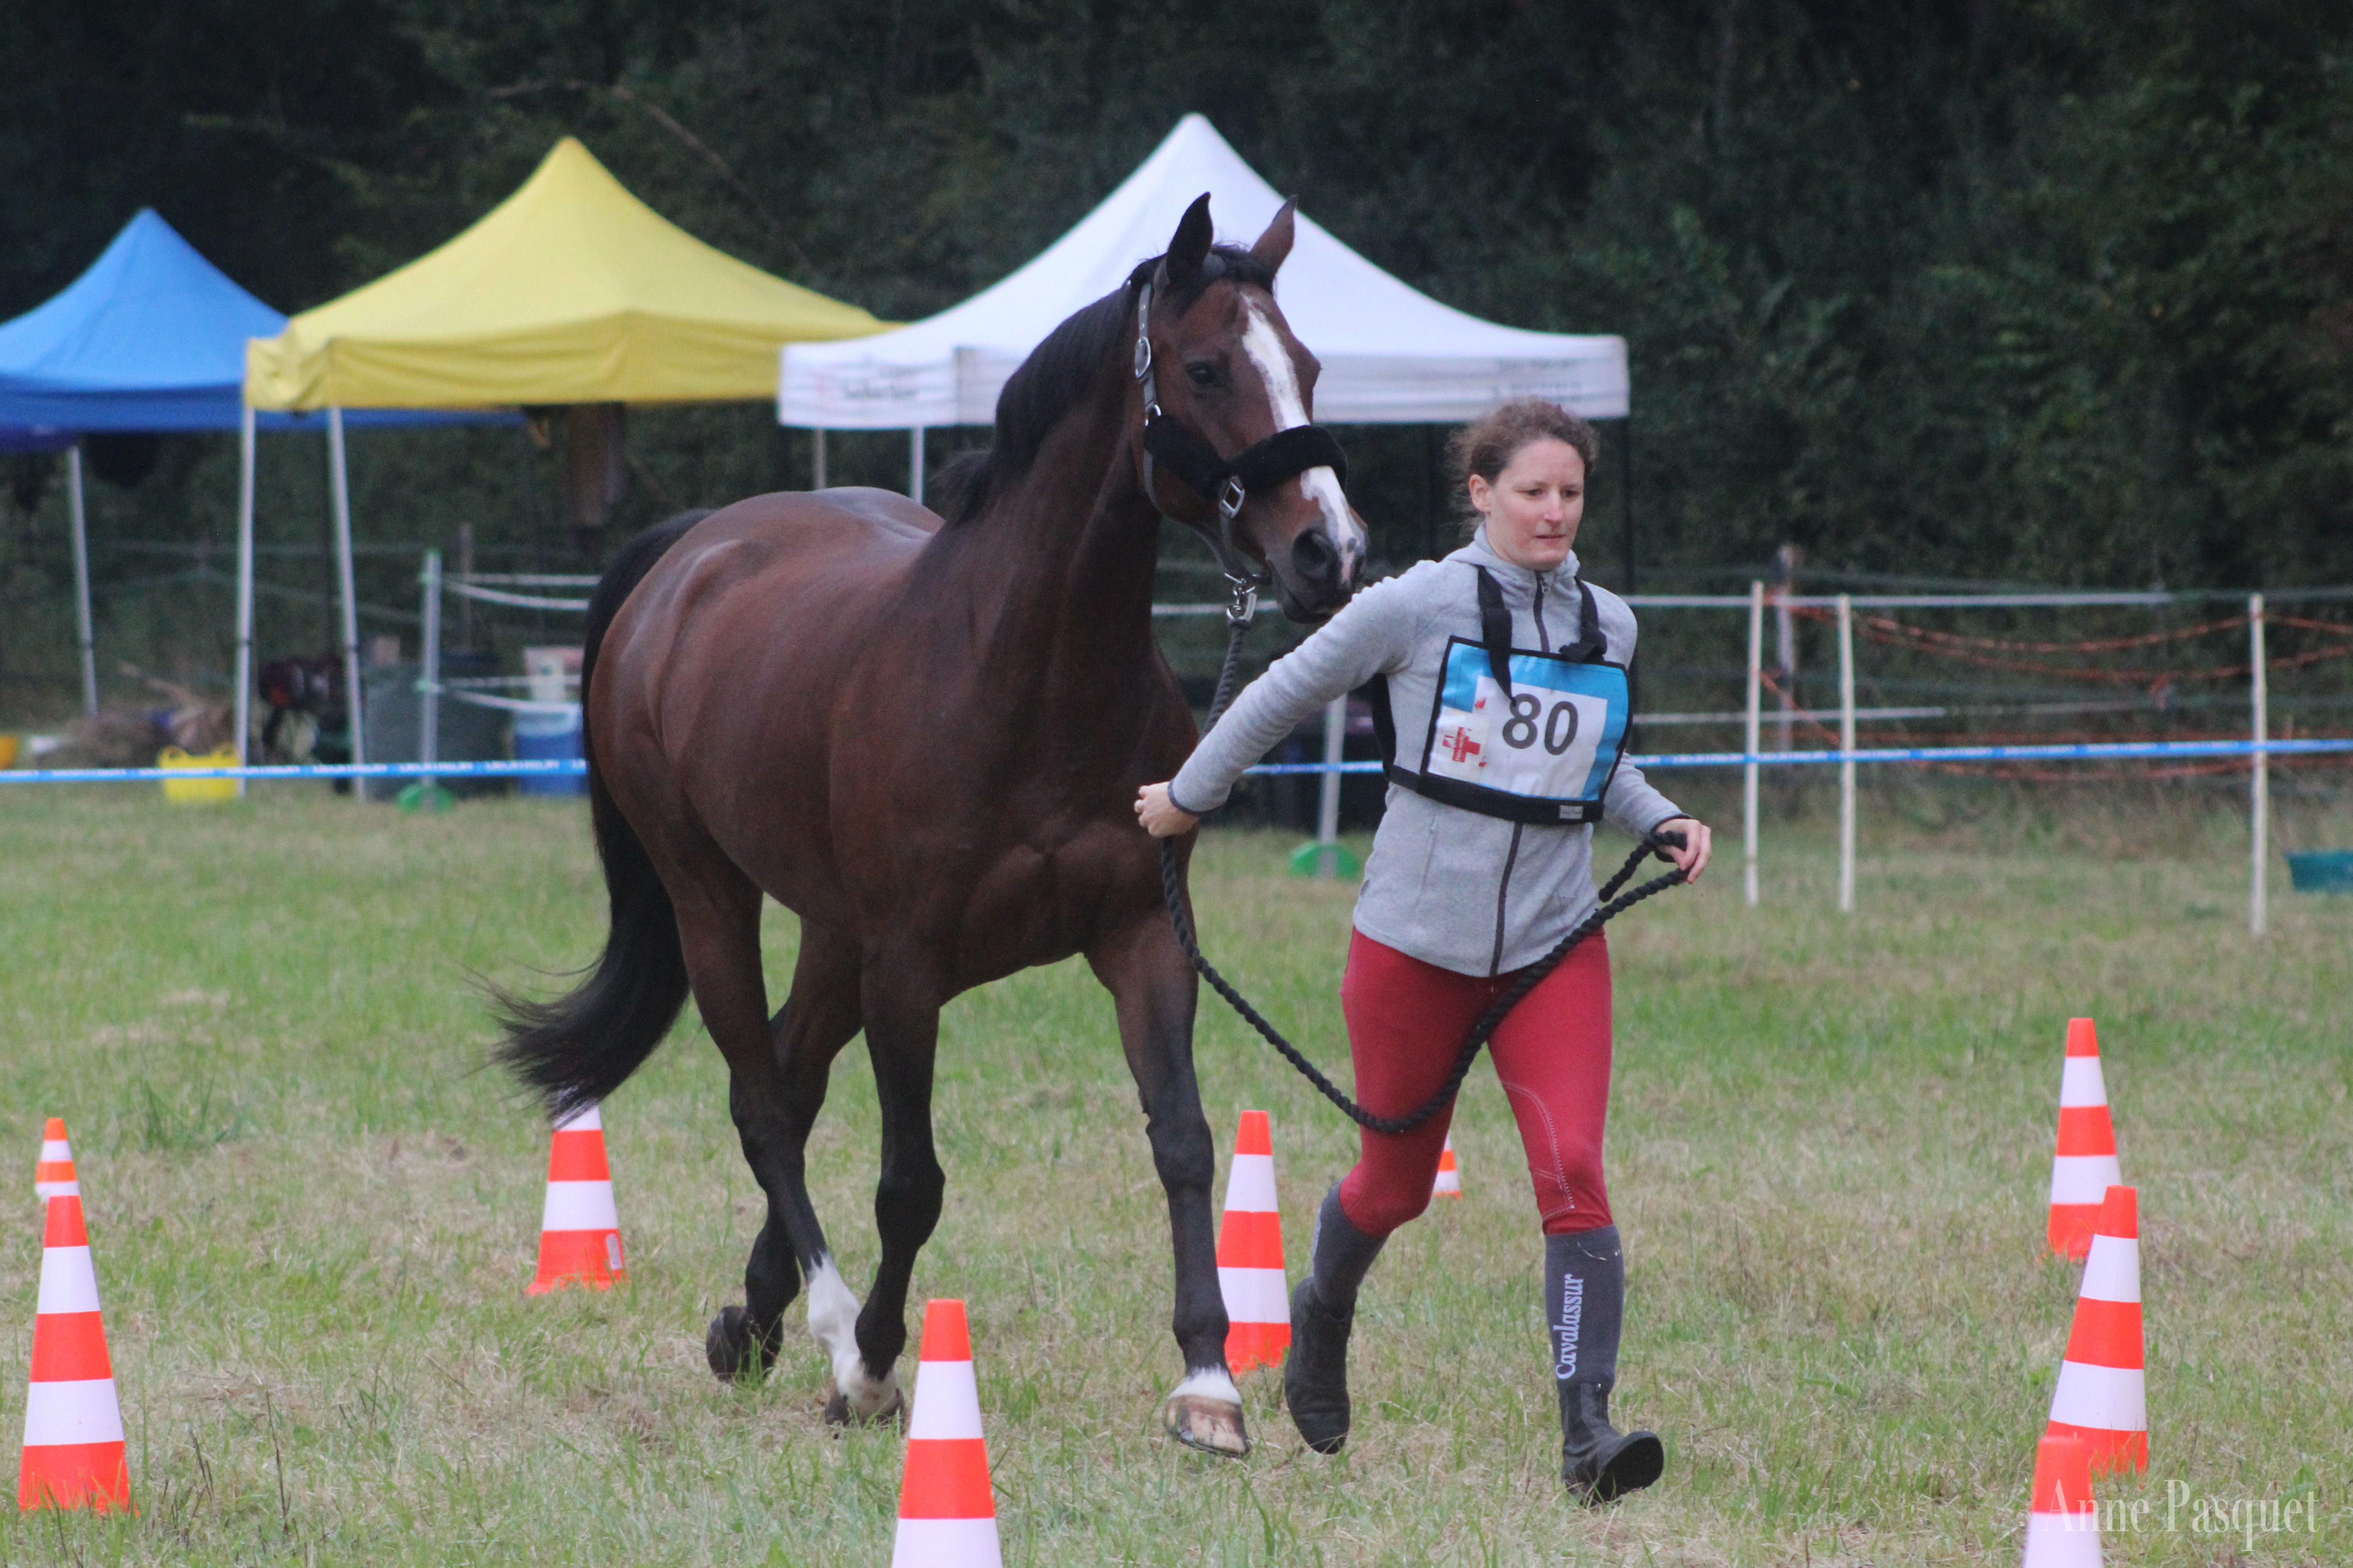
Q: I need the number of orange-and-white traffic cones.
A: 9